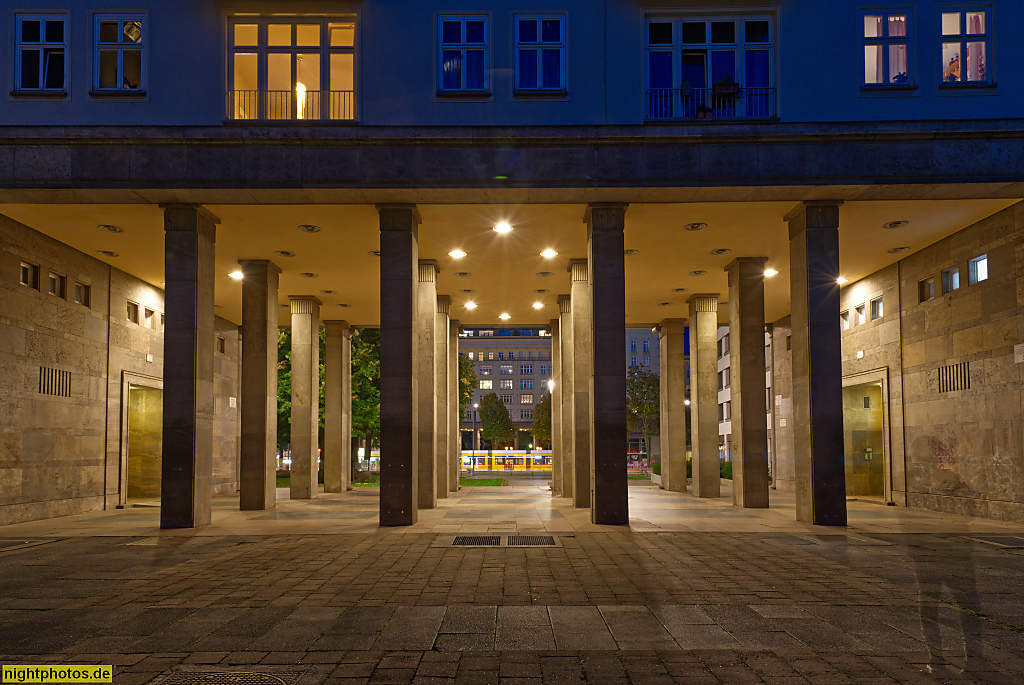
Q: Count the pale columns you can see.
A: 12